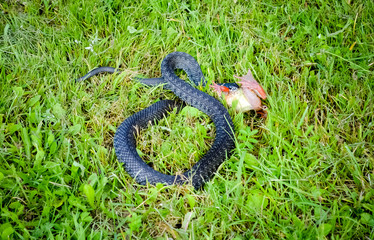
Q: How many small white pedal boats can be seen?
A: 0